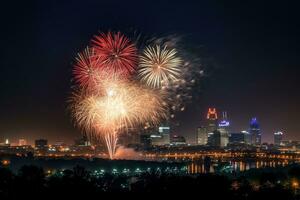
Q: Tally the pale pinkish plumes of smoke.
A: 1